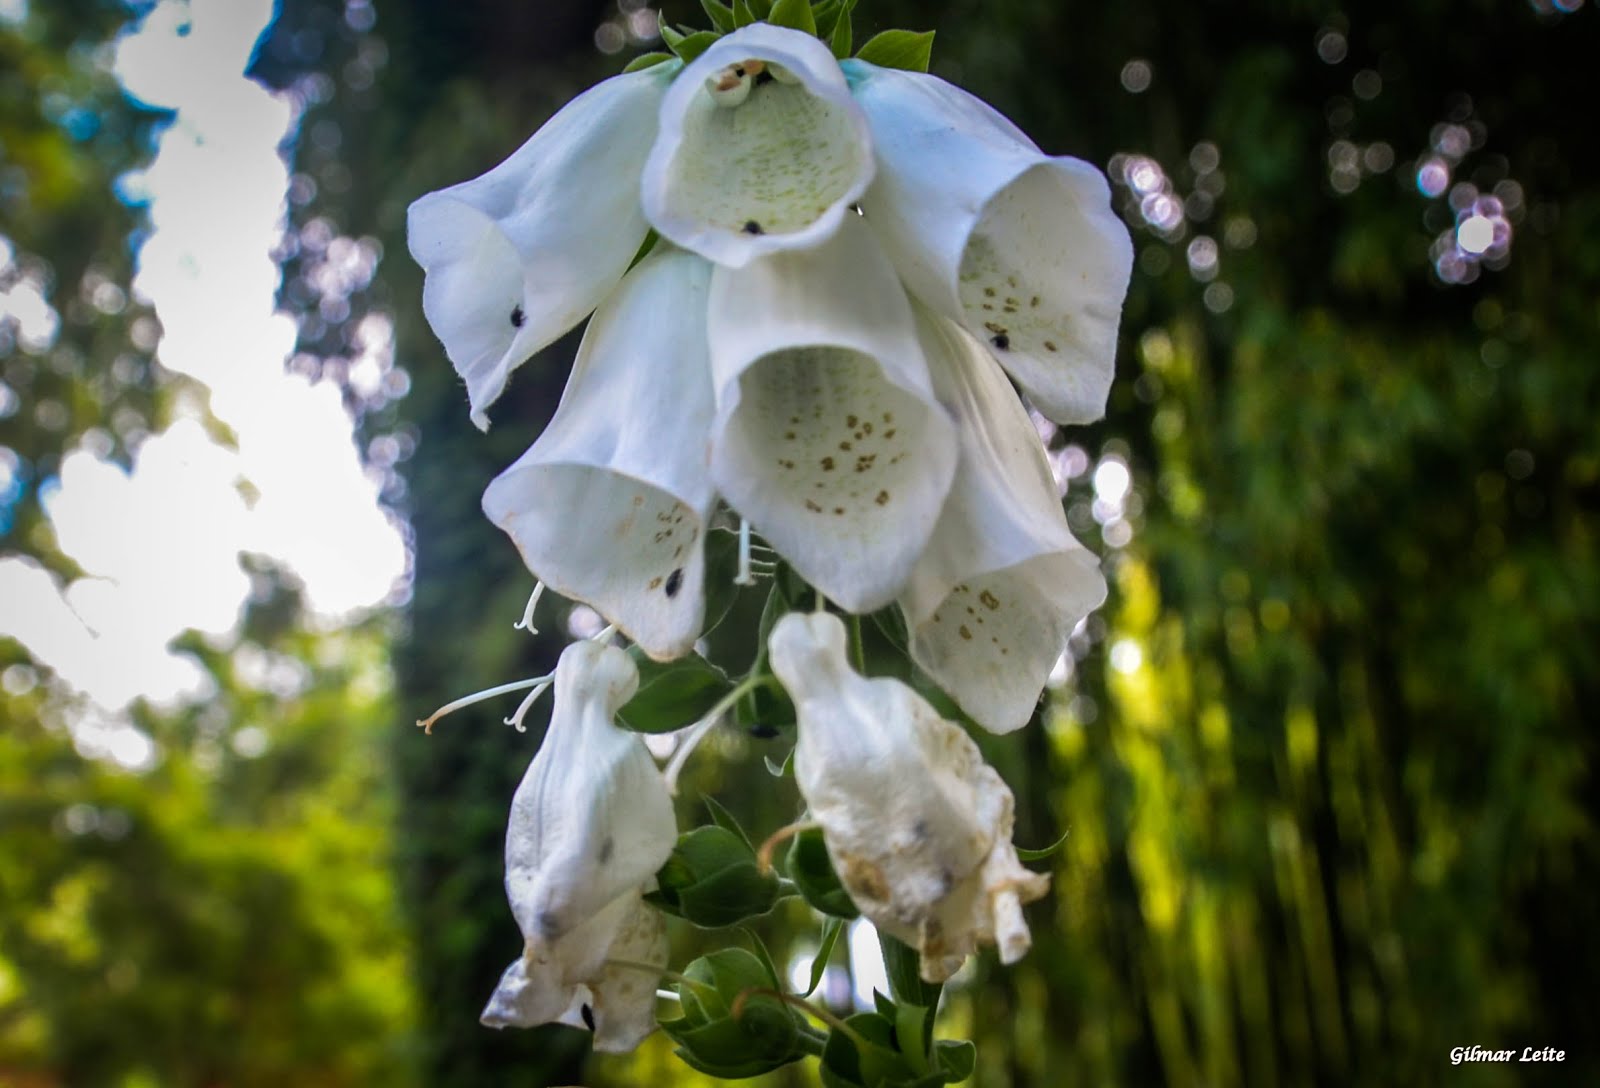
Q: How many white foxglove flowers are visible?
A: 8